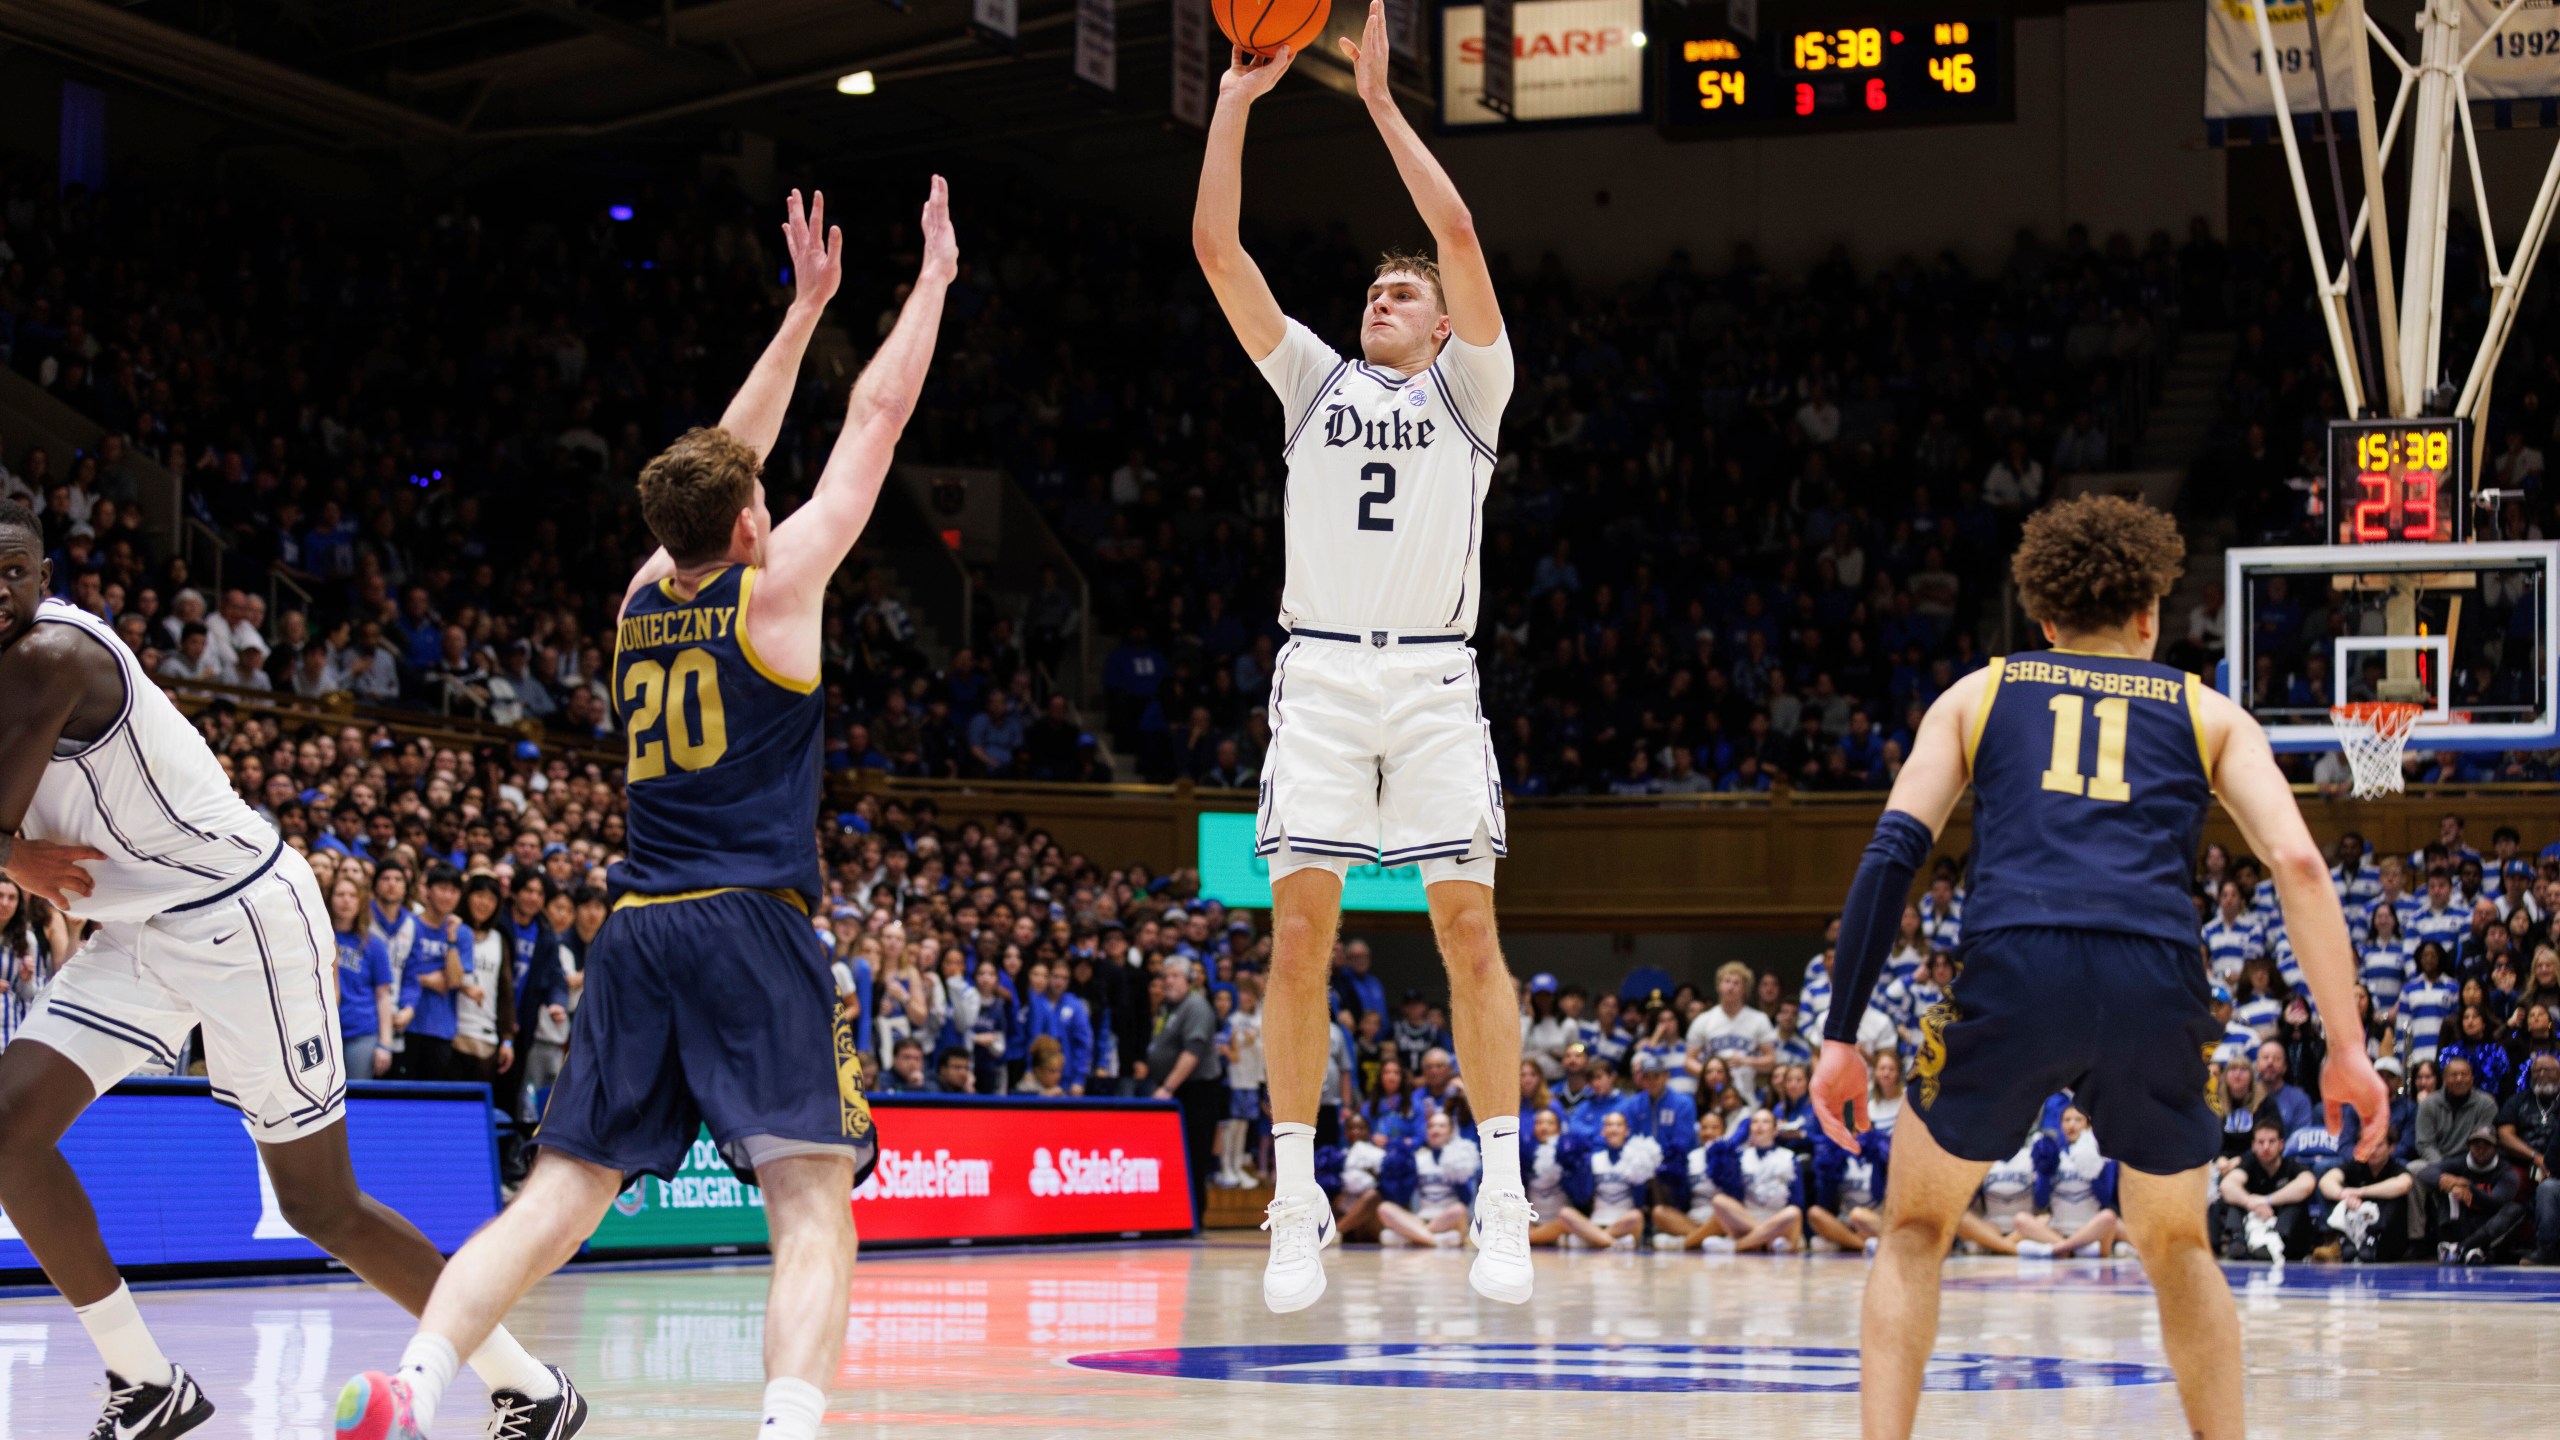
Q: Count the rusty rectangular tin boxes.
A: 0